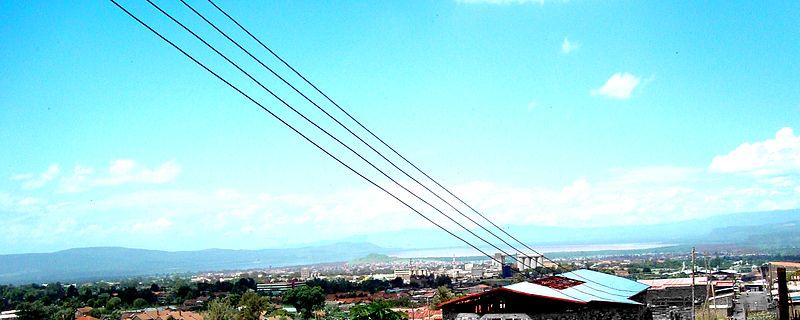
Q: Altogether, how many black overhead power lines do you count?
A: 4